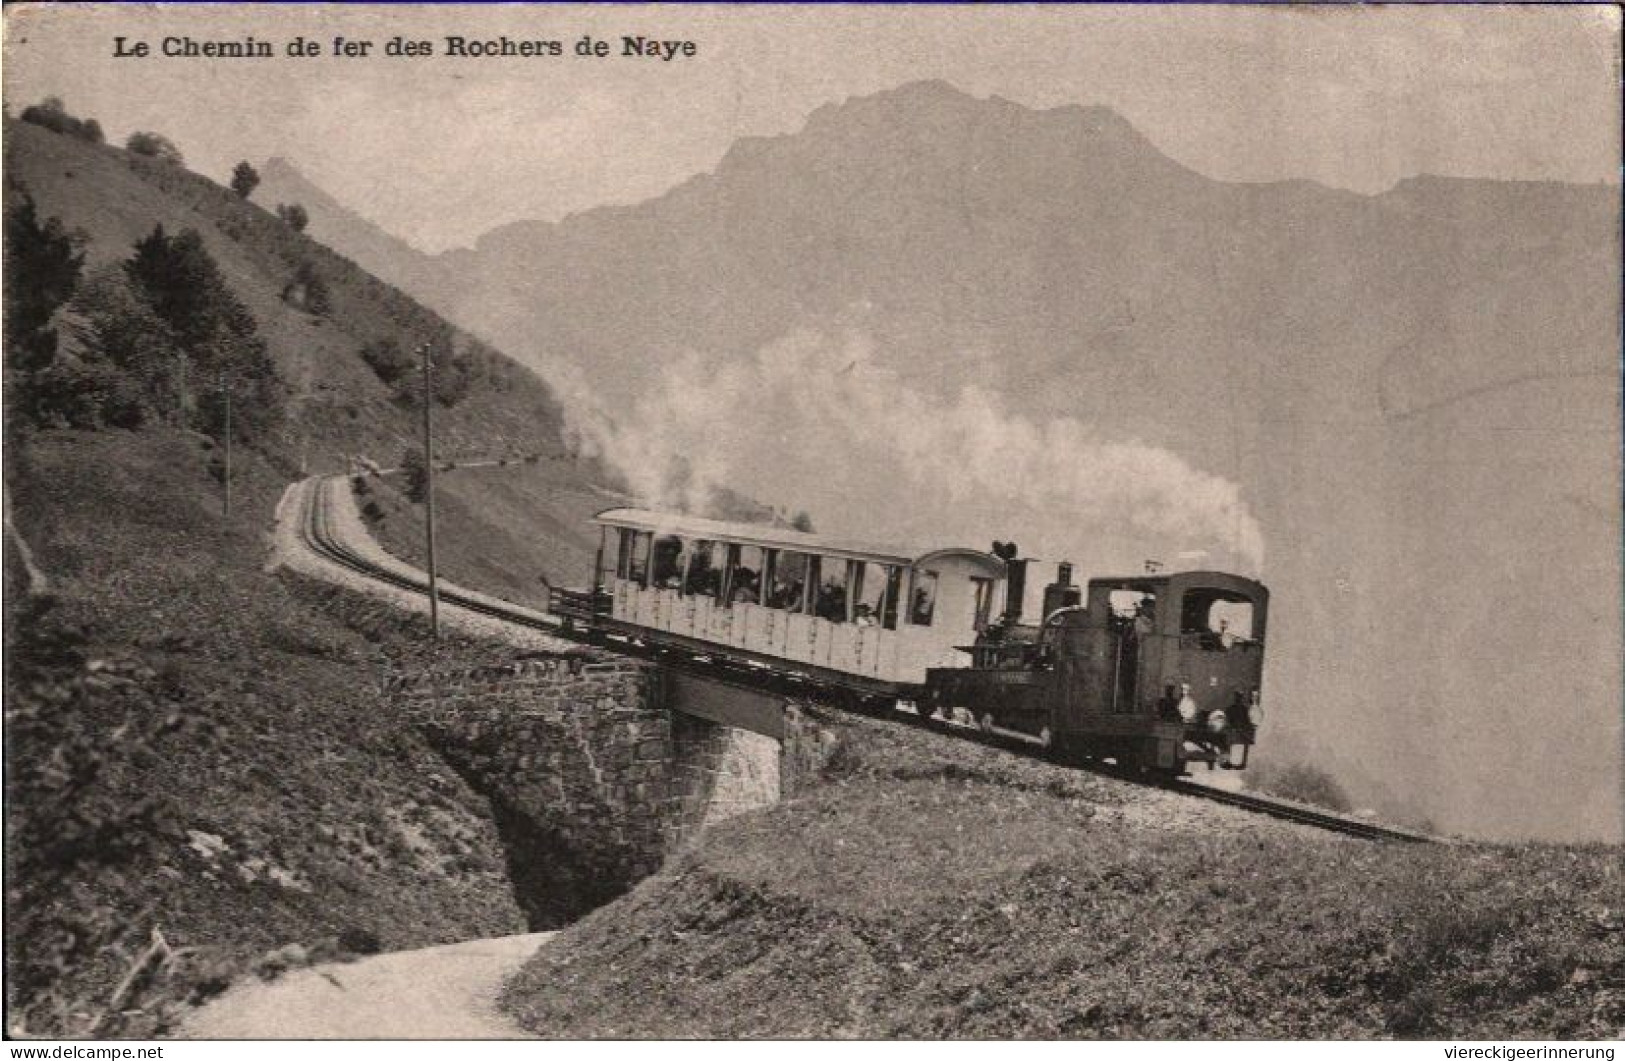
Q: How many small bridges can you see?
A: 1